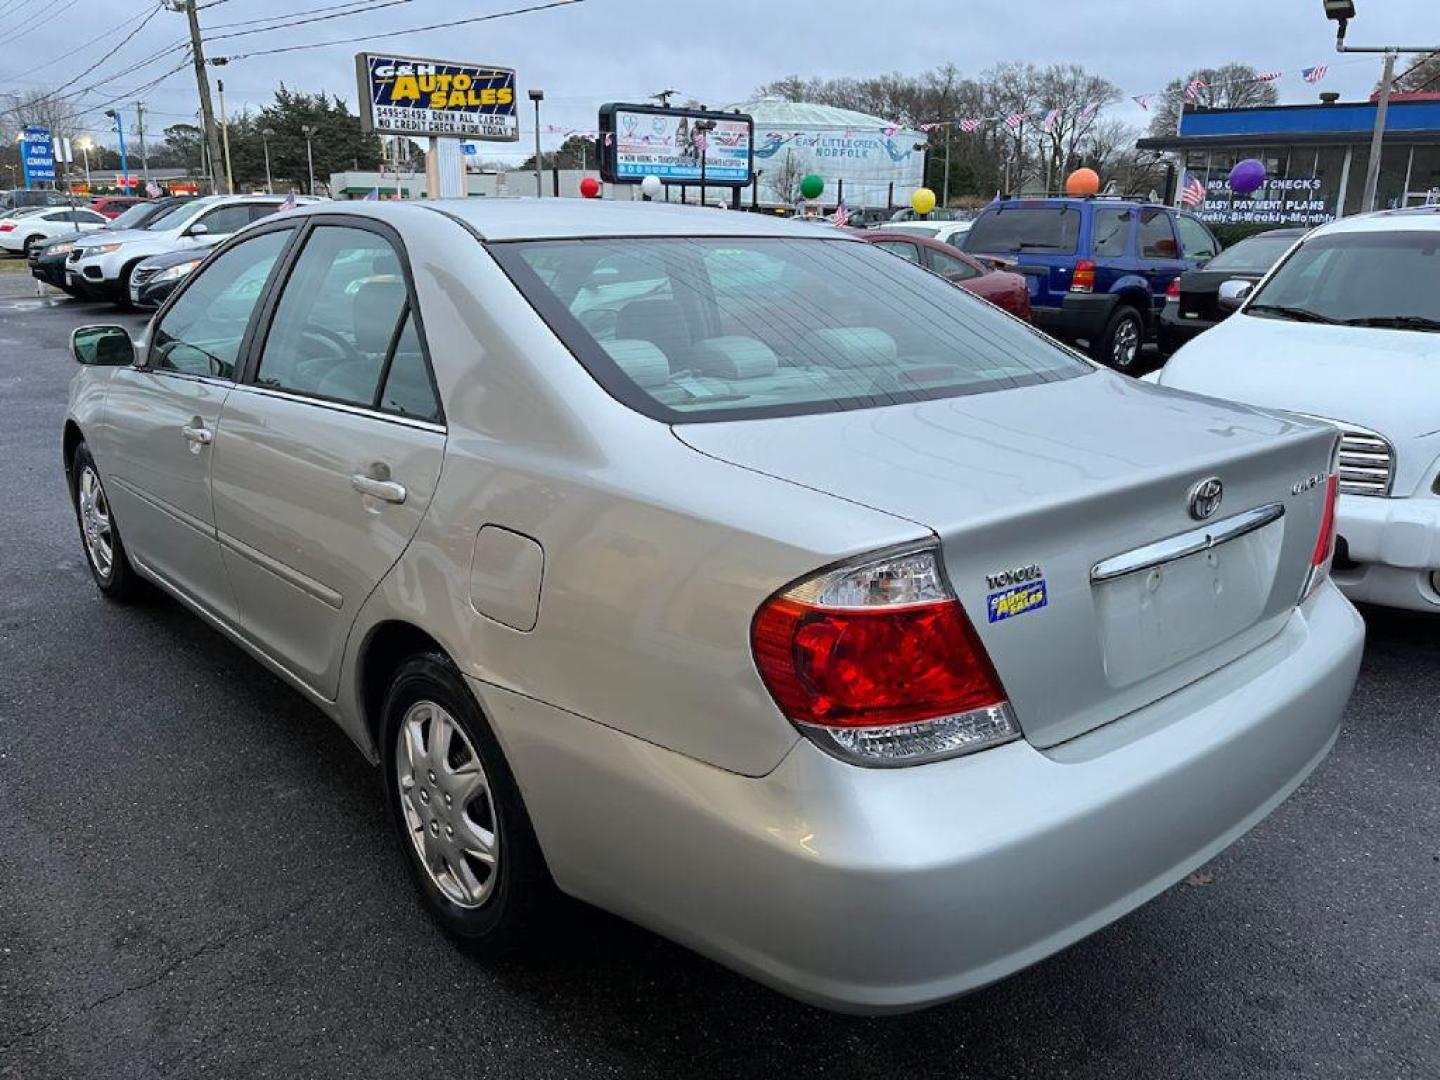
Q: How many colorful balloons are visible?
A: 6